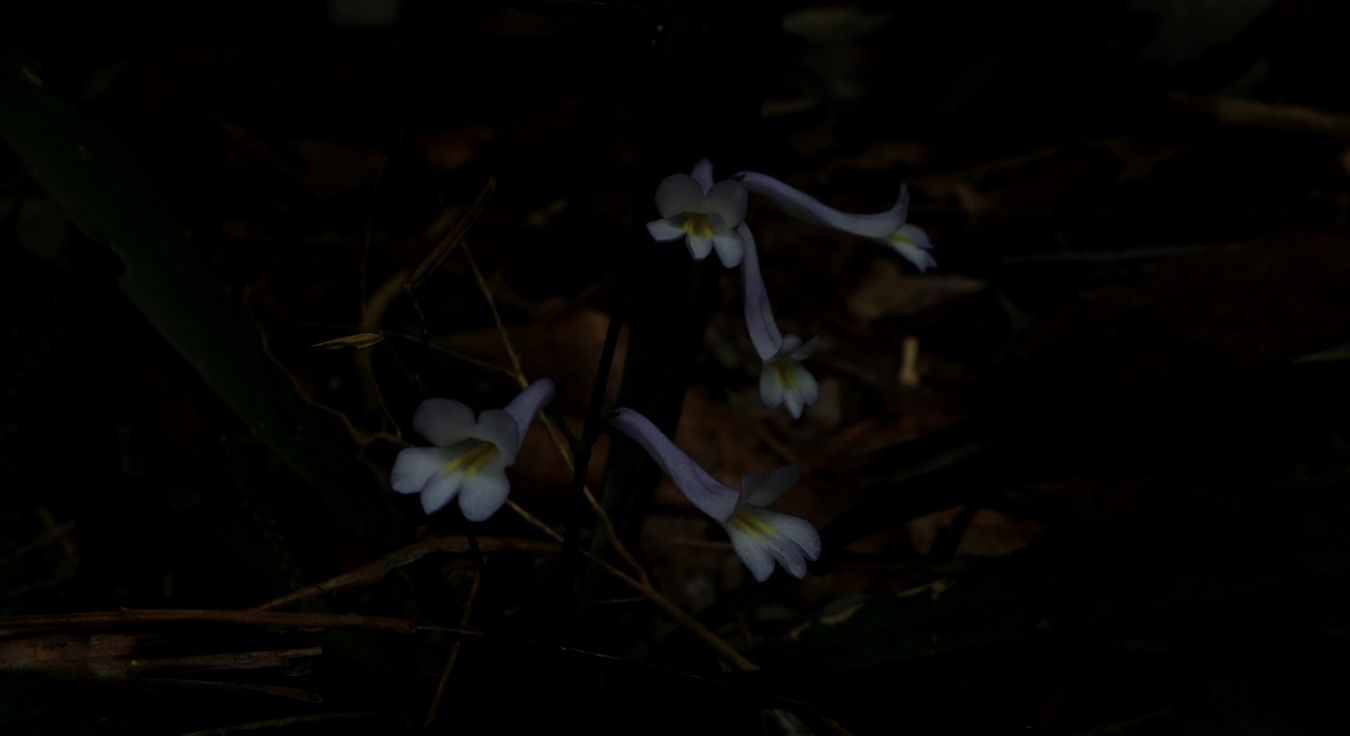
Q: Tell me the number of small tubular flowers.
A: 5